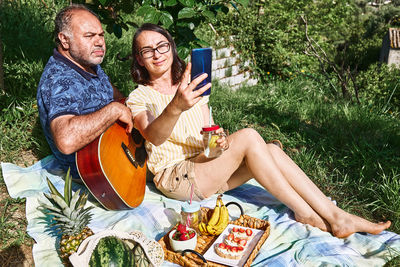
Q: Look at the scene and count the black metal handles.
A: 2